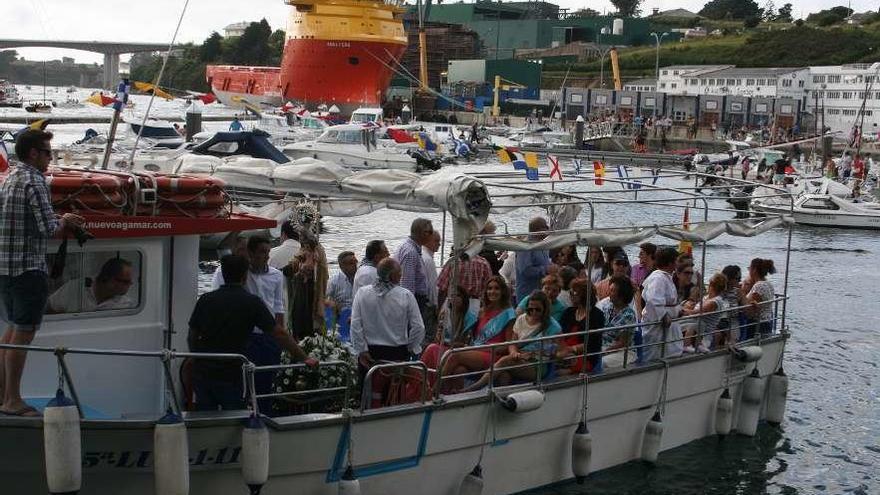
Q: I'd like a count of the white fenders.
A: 12